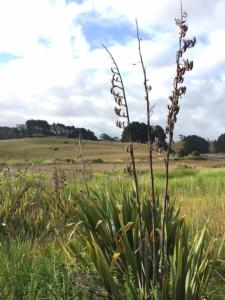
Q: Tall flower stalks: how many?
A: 3